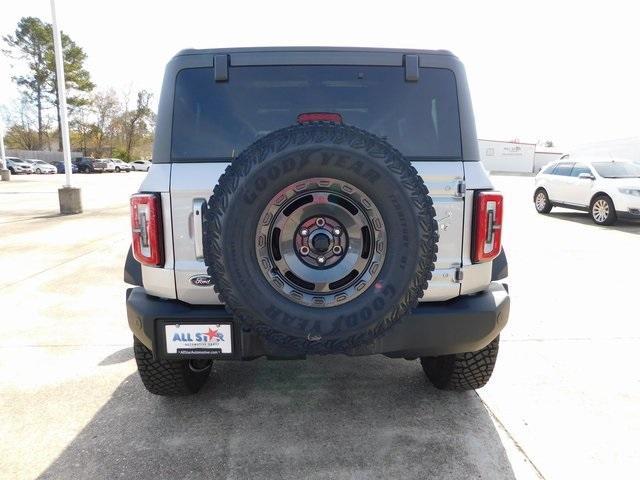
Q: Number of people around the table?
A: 0